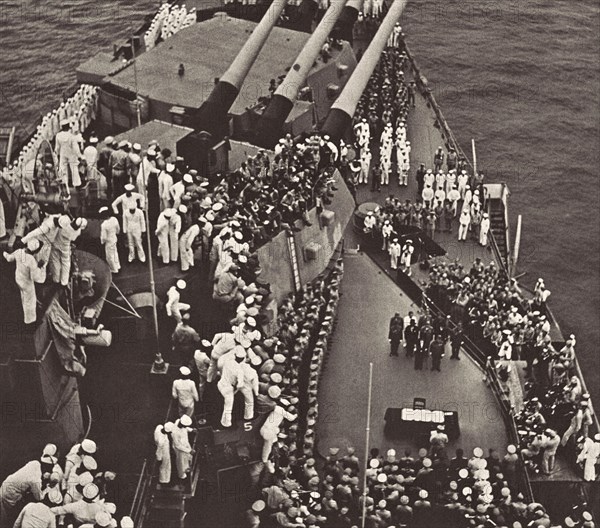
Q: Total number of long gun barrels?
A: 3